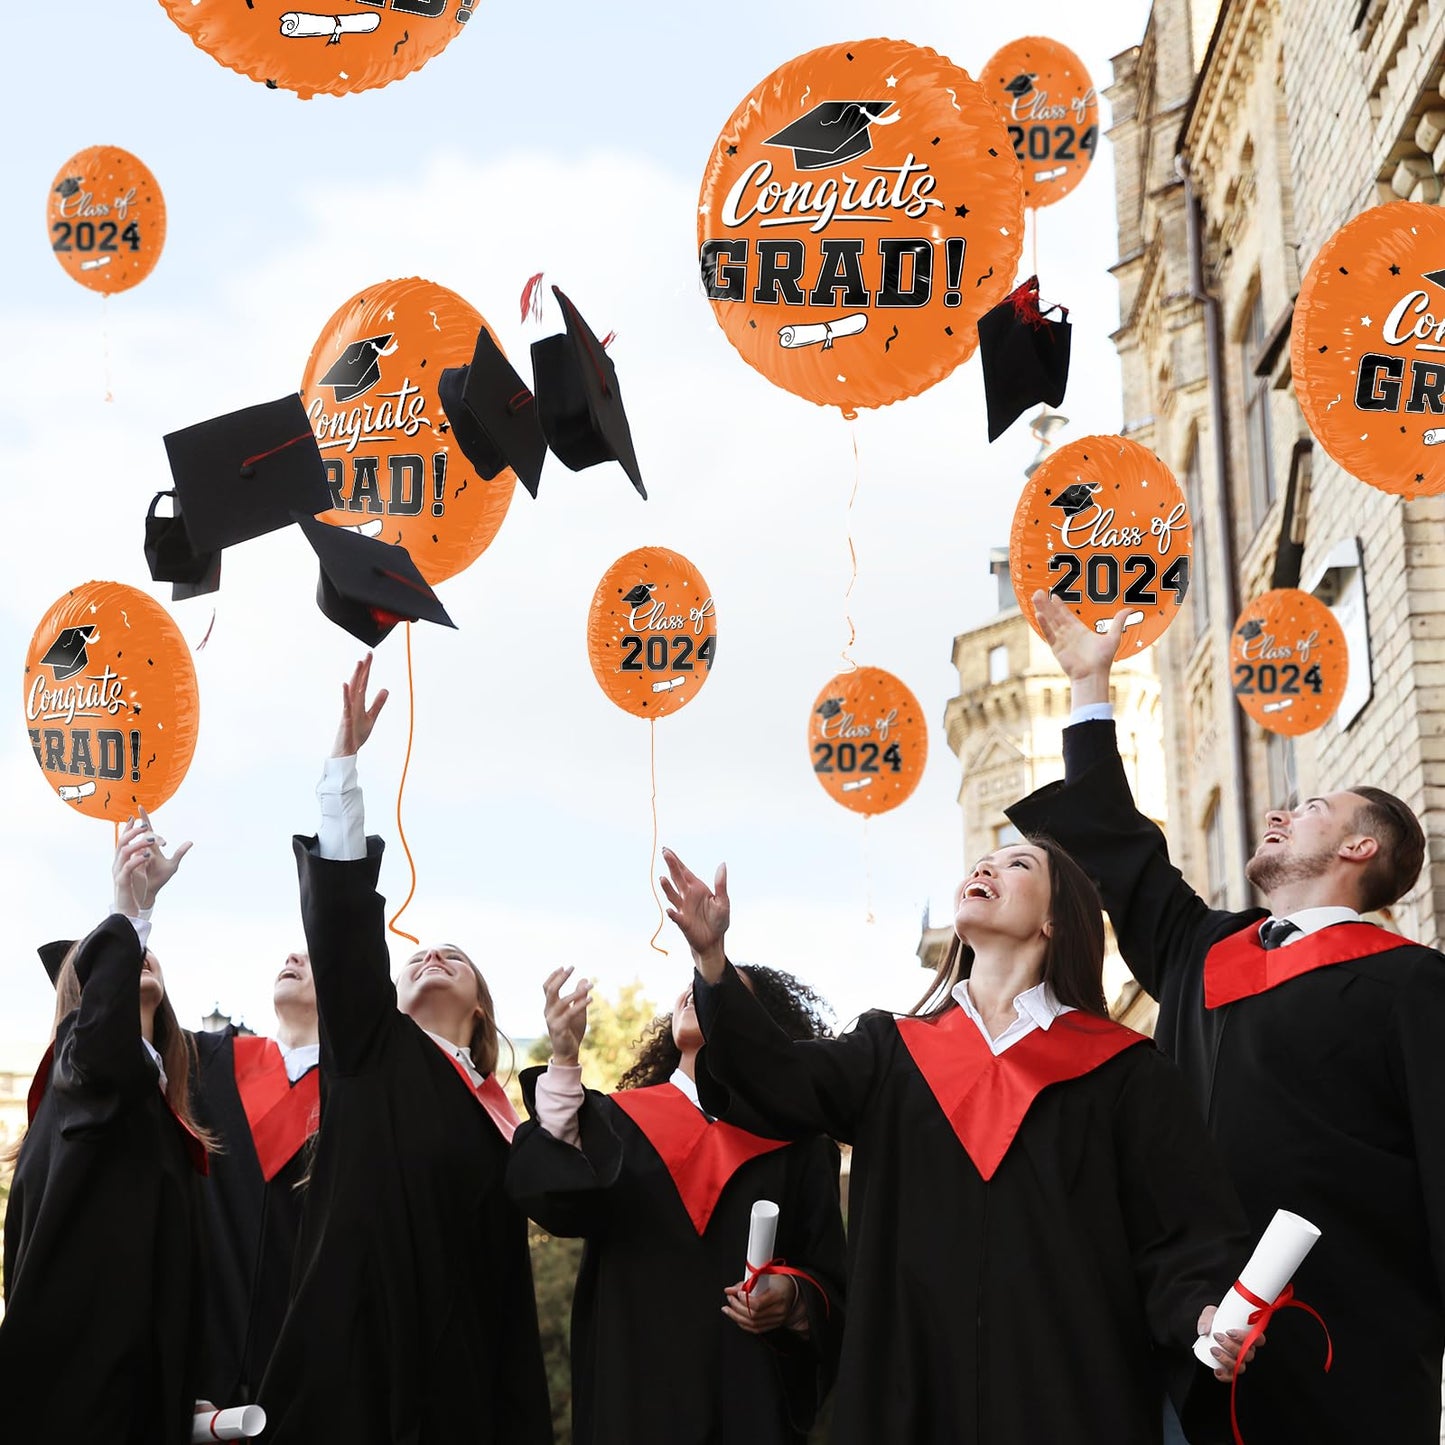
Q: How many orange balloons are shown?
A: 11